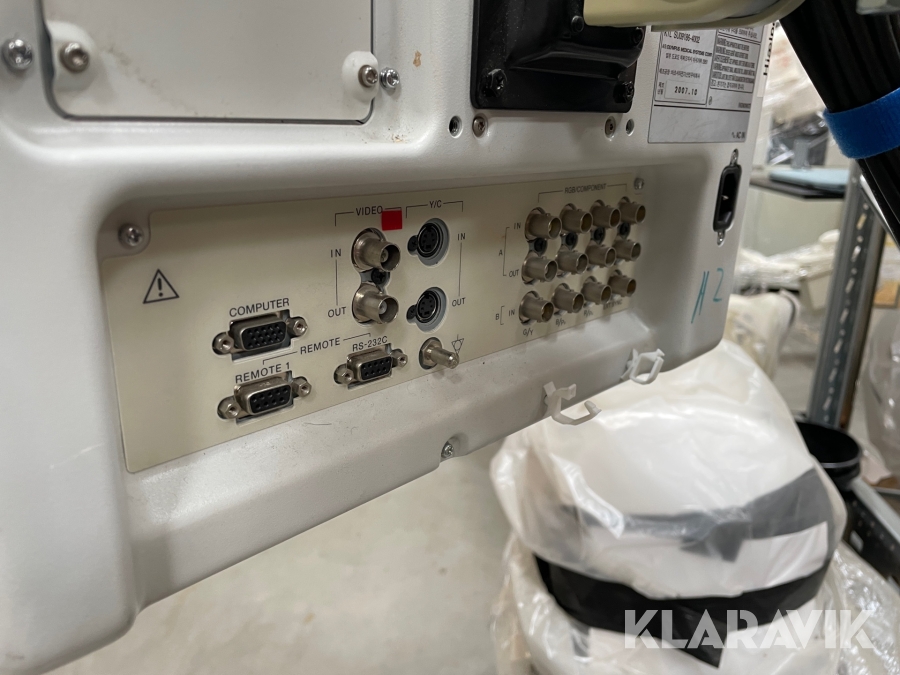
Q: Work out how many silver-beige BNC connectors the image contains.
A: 14